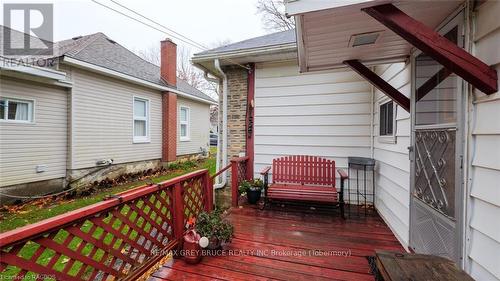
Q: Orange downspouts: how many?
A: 0